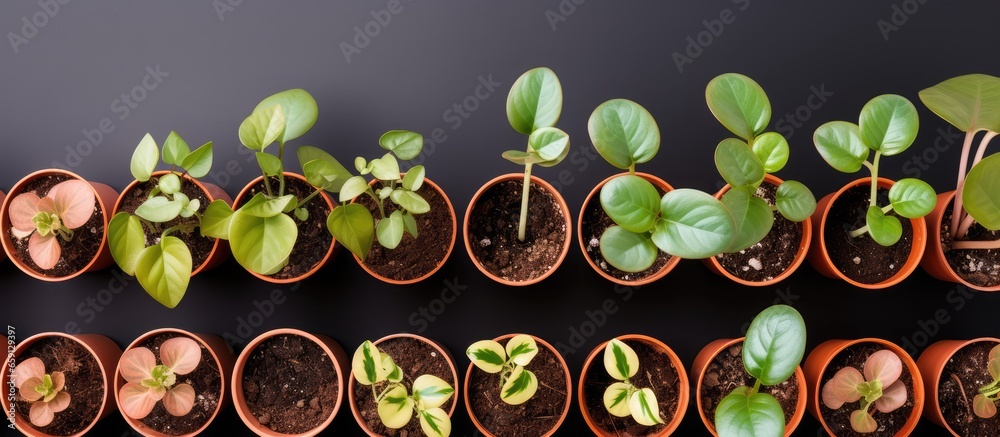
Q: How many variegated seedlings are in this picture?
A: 3